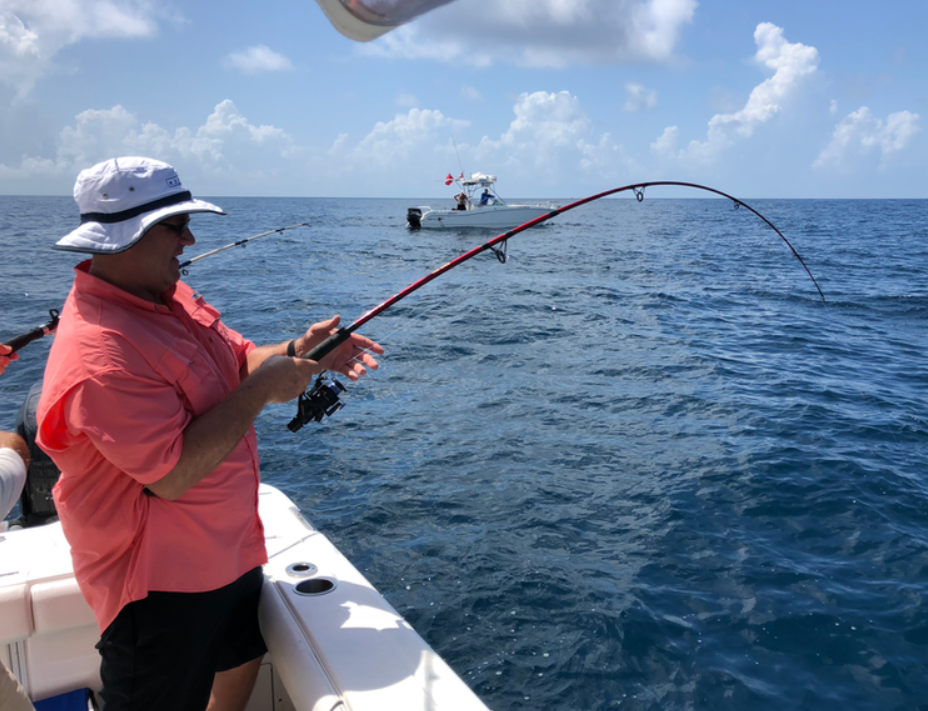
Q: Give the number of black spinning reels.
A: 1